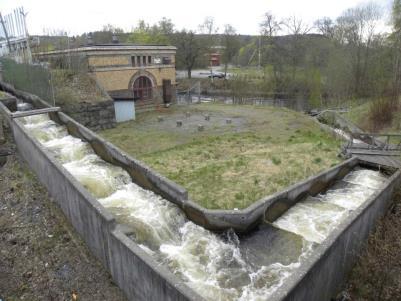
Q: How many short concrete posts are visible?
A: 6